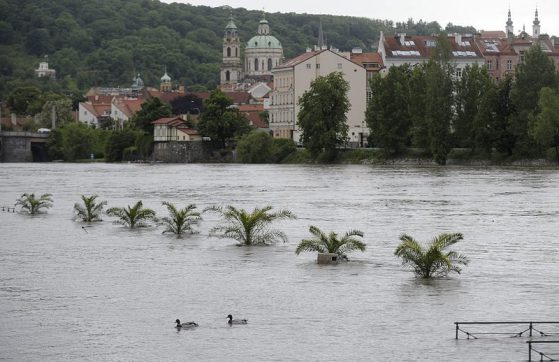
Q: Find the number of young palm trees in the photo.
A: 7